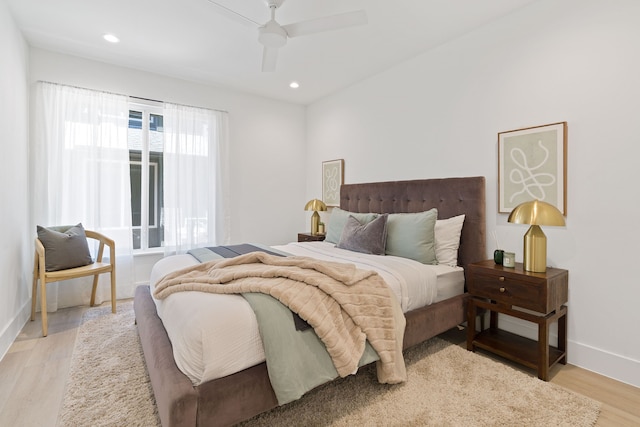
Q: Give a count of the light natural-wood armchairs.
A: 1